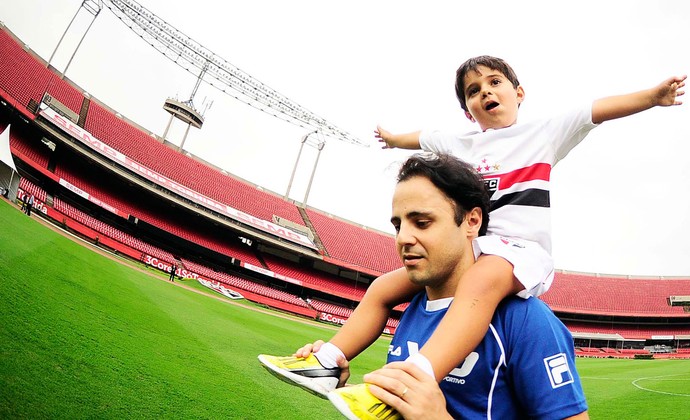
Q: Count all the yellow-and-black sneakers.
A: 2